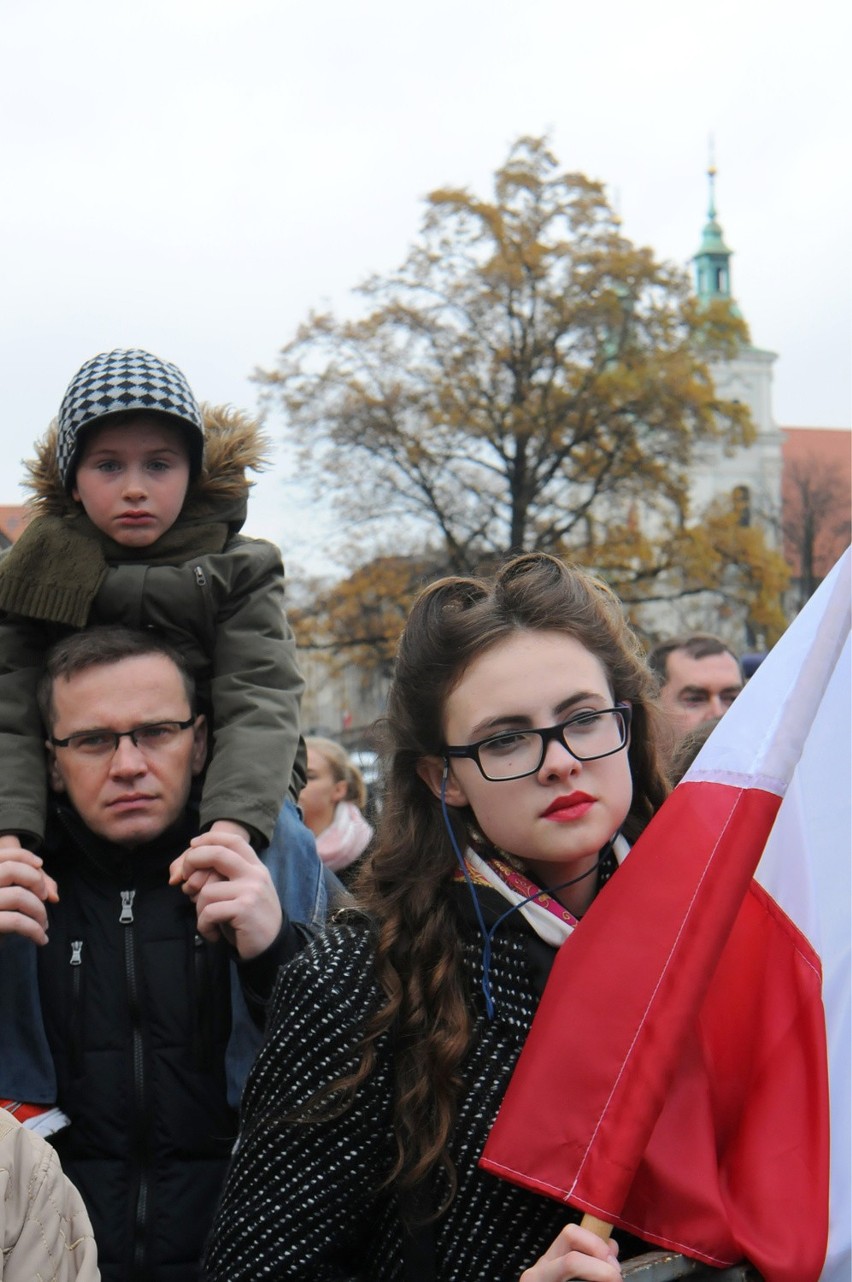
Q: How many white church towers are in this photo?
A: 1